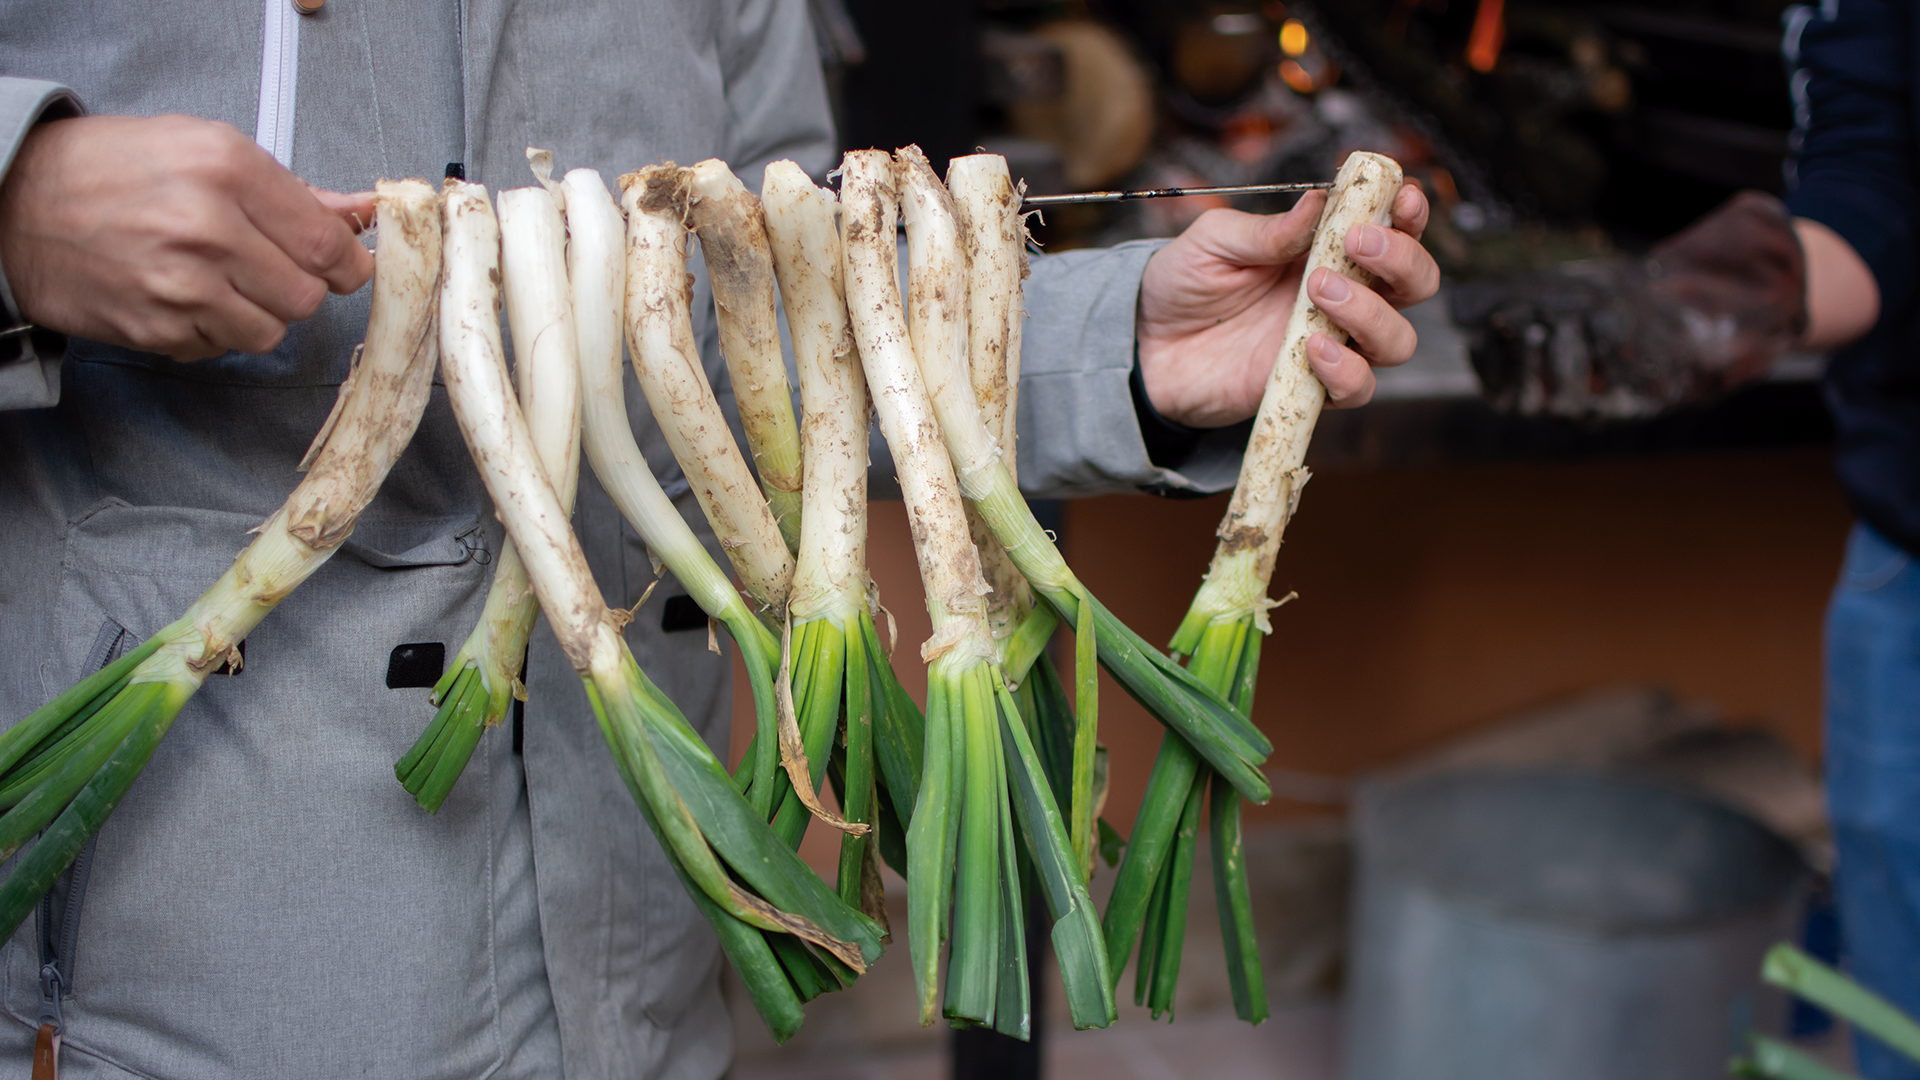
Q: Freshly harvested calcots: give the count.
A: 11